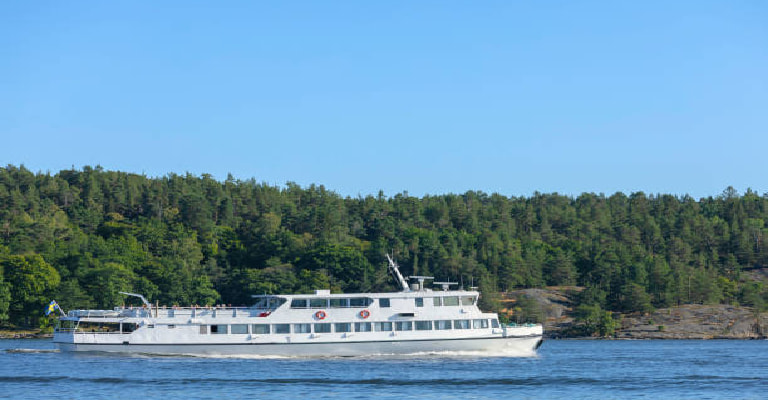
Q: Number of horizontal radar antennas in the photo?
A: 2